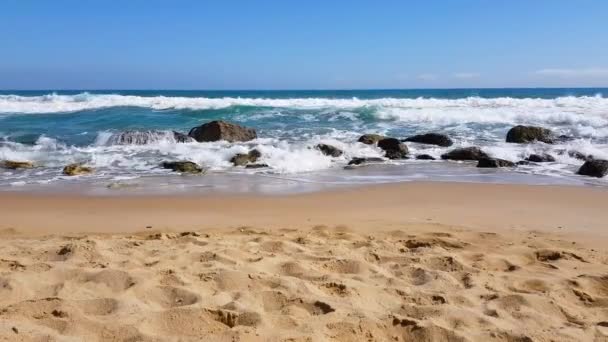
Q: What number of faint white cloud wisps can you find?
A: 3